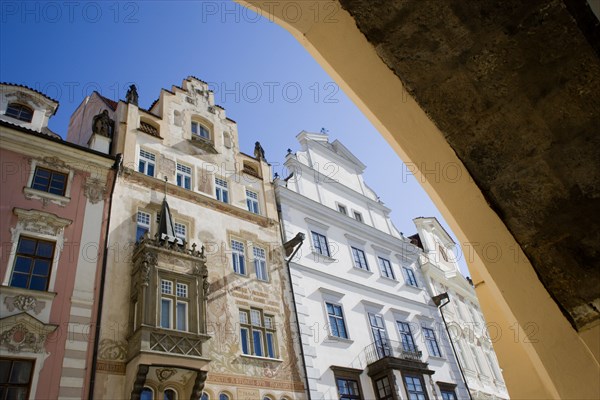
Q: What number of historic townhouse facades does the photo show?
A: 4